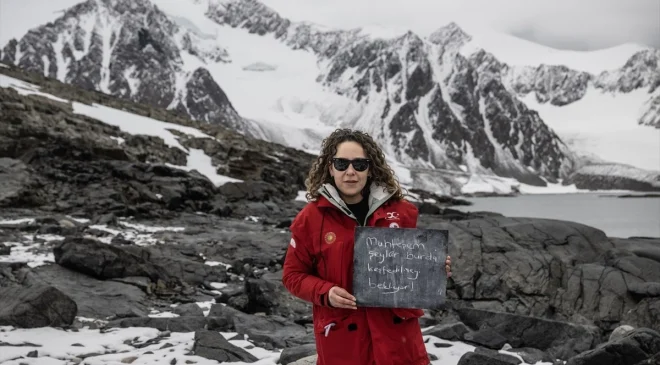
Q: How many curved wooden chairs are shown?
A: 0